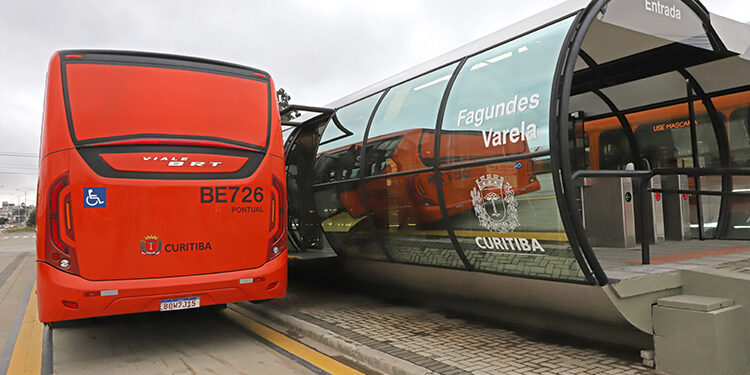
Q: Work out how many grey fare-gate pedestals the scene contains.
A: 3